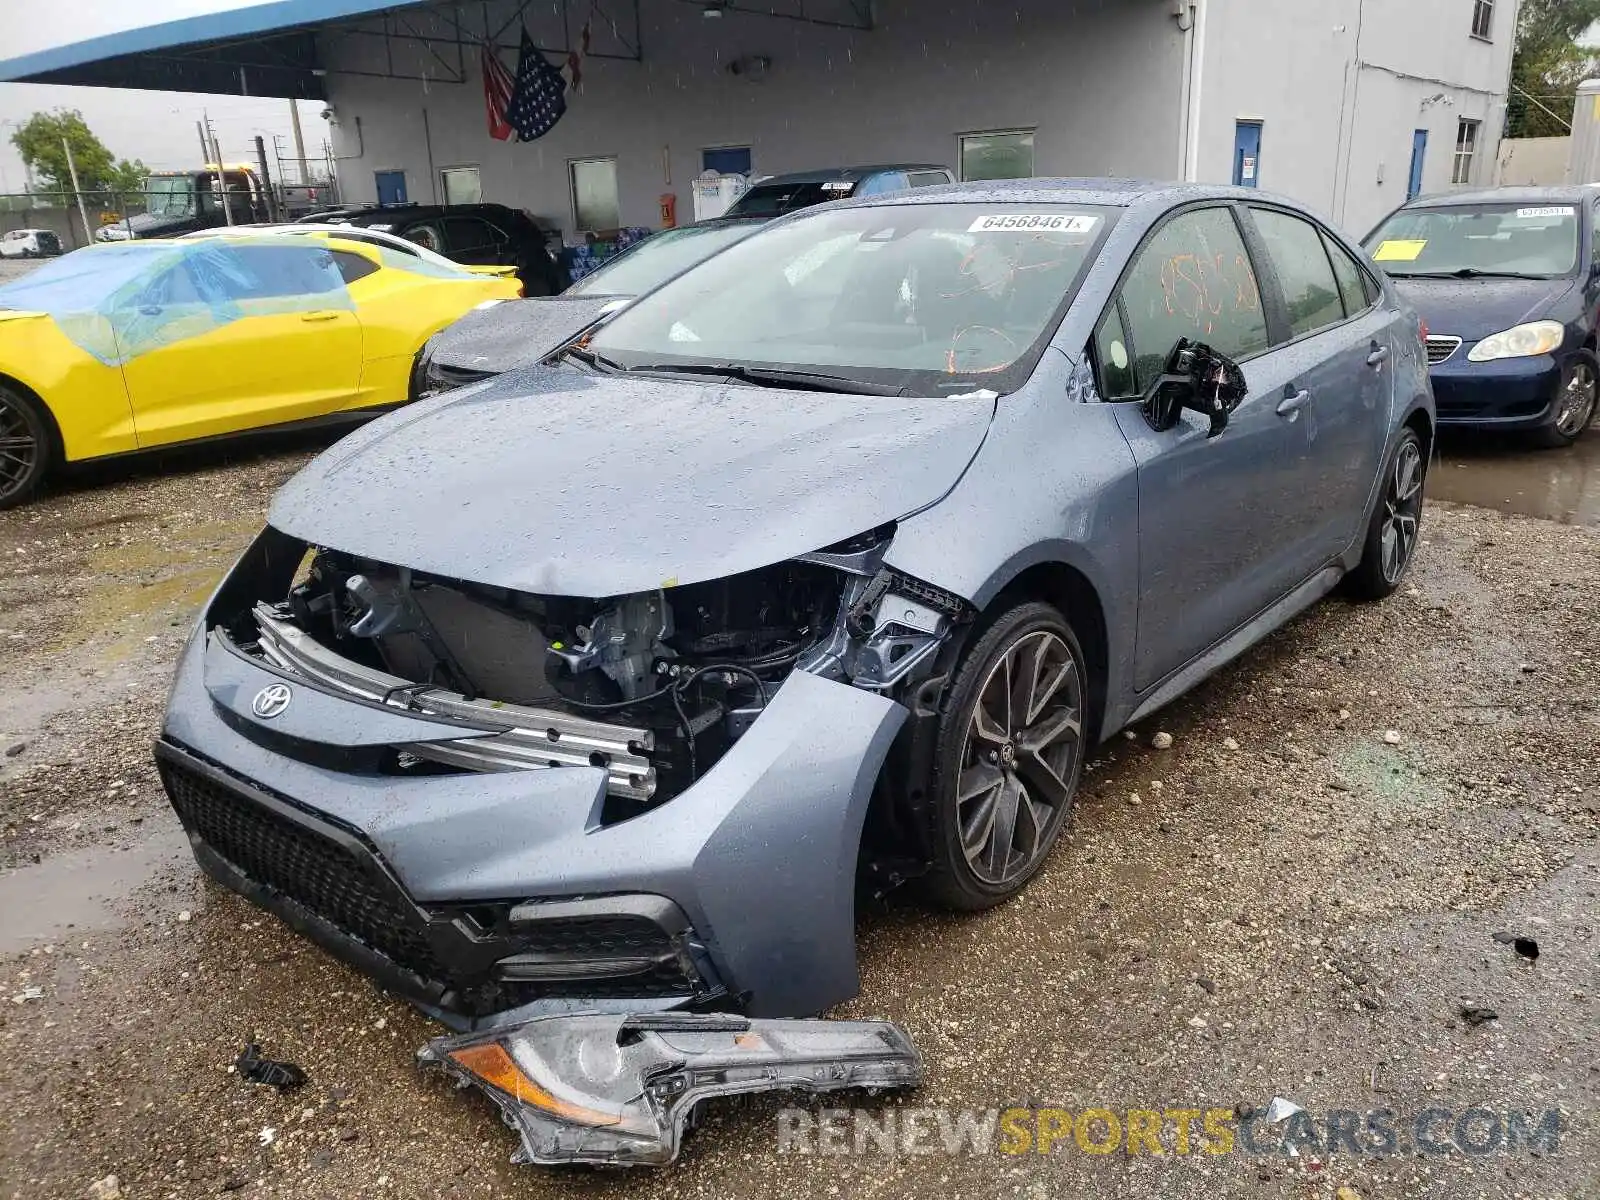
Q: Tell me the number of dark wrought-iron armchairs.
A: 0